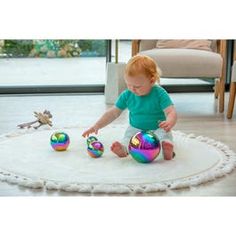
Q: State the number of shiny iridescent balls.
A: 4